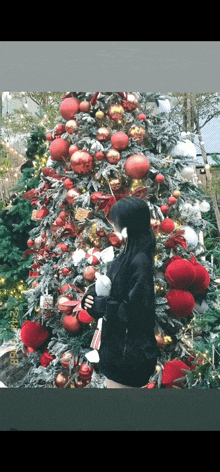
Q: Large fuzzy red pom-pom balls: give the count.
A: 5